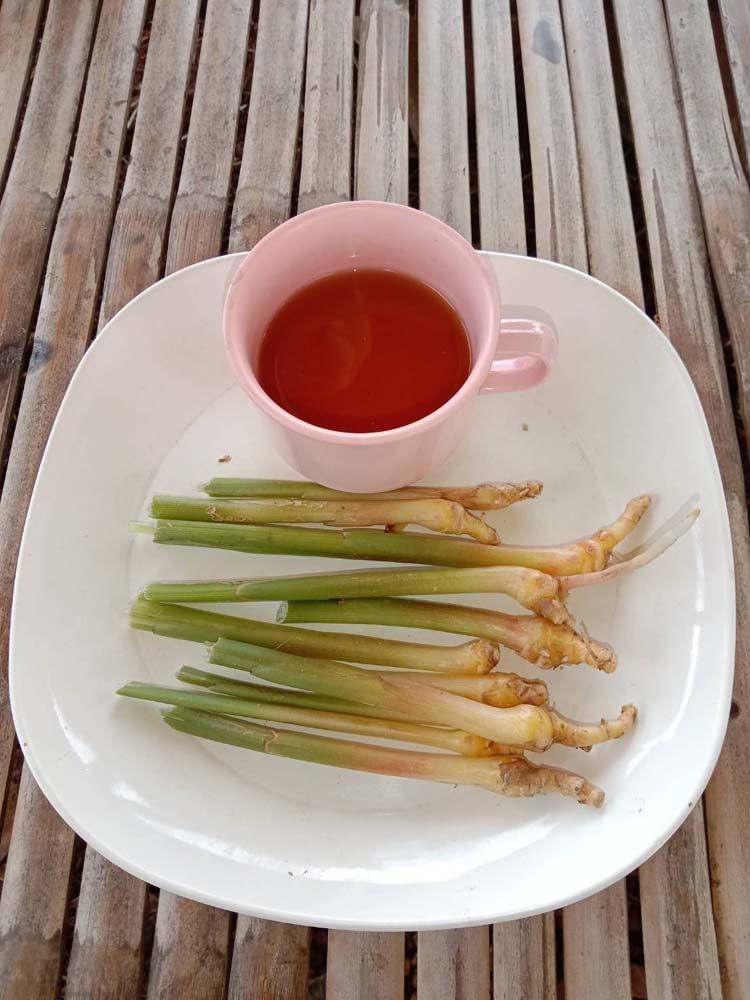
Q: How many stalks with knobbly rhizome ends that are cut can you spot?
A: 10